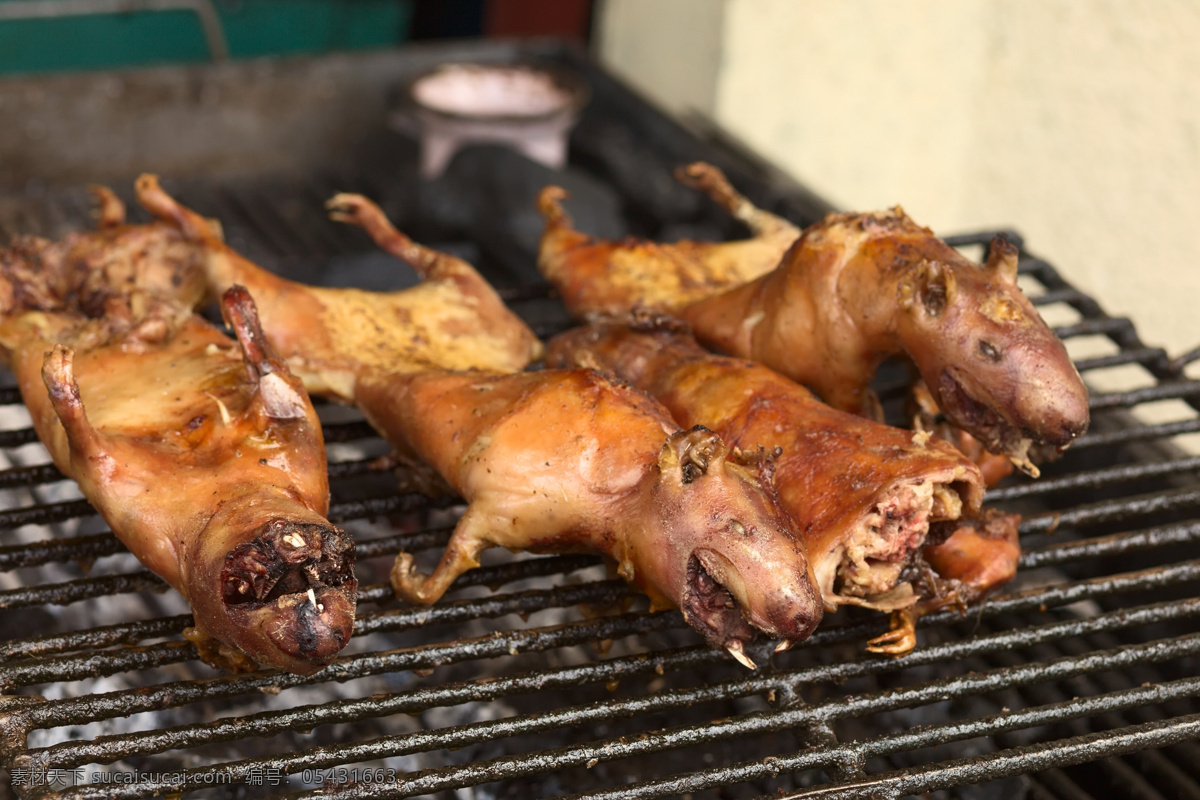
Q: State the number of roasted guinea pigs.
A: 4